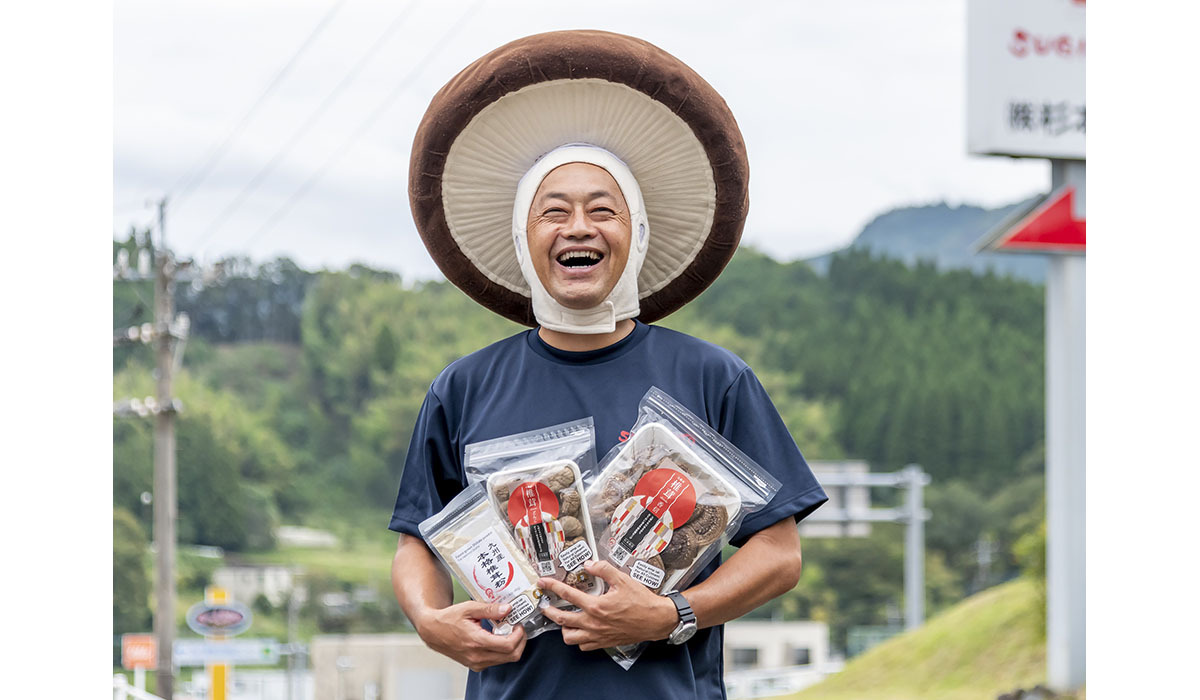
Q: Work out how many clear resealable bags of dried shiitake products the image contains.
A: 3